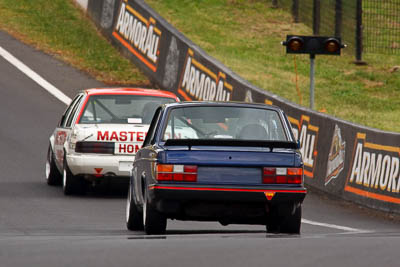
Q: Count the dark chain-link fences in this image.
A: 1